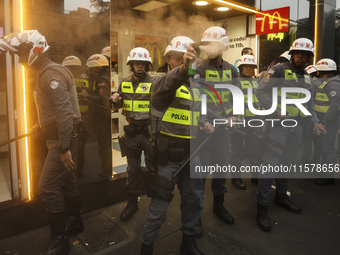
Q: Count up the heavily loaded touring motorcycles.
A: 0